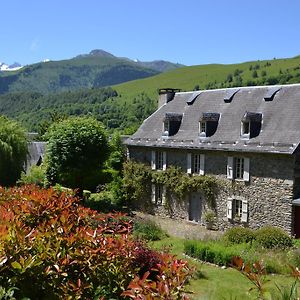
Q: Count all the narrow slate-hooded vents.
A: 3